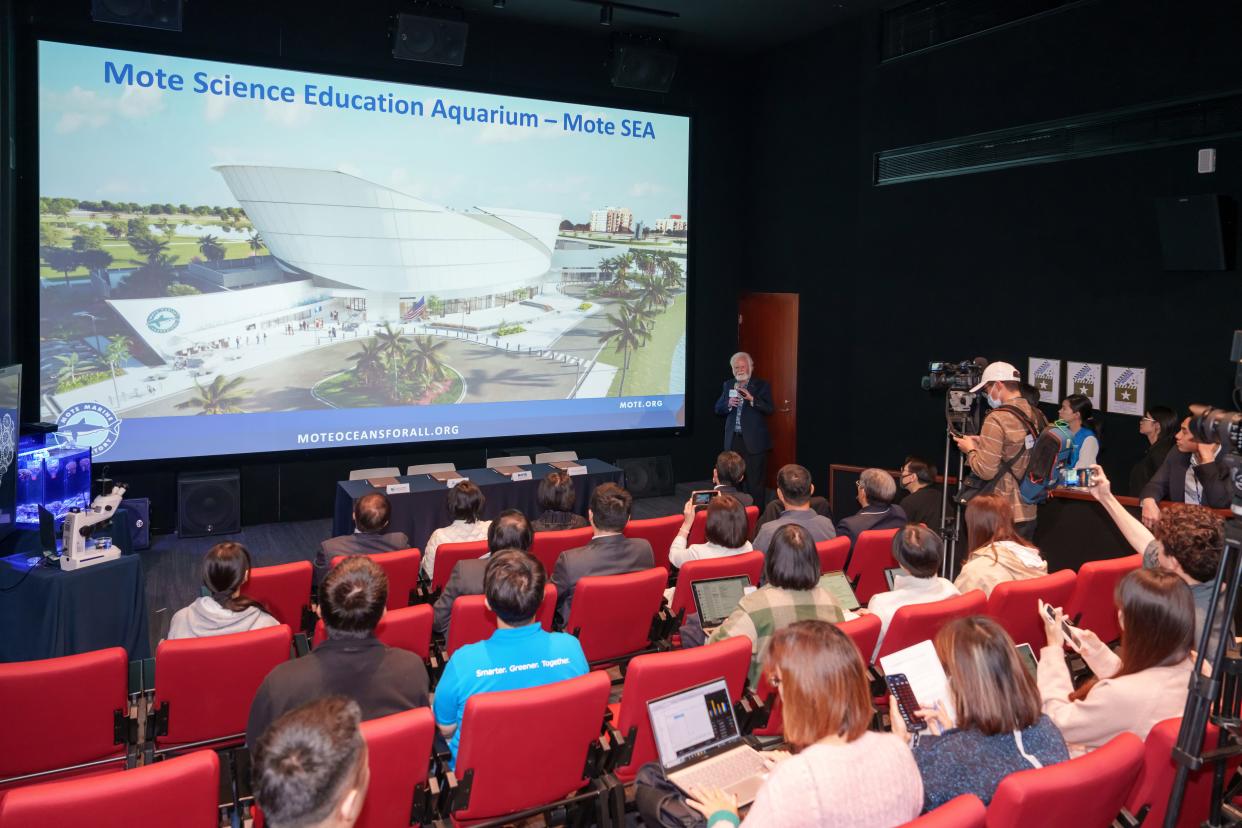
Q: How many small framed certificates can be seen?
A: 3